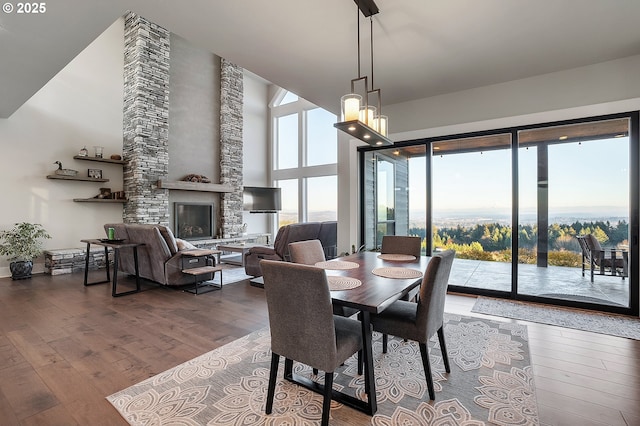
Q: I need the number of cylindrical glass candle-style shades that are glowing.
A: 3